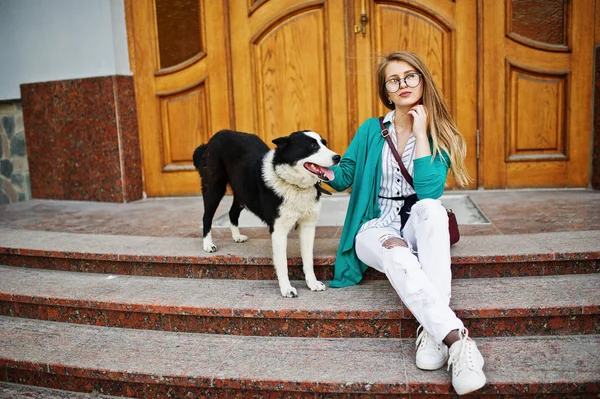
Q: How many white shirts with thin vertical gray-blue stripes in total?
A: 1